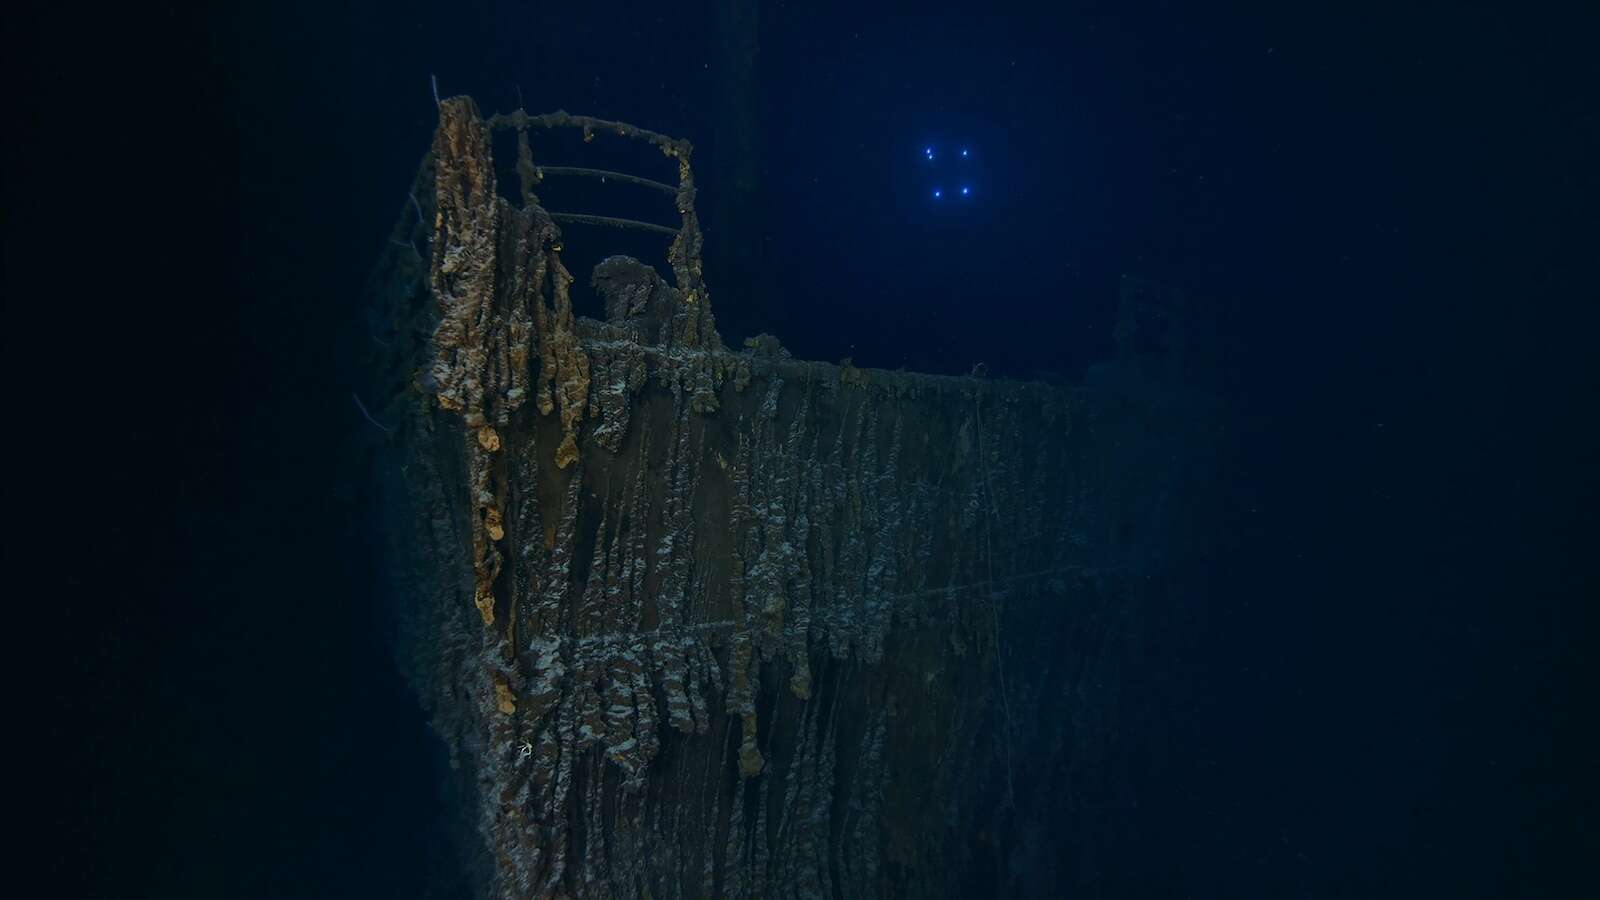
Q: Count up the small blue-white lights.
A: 5